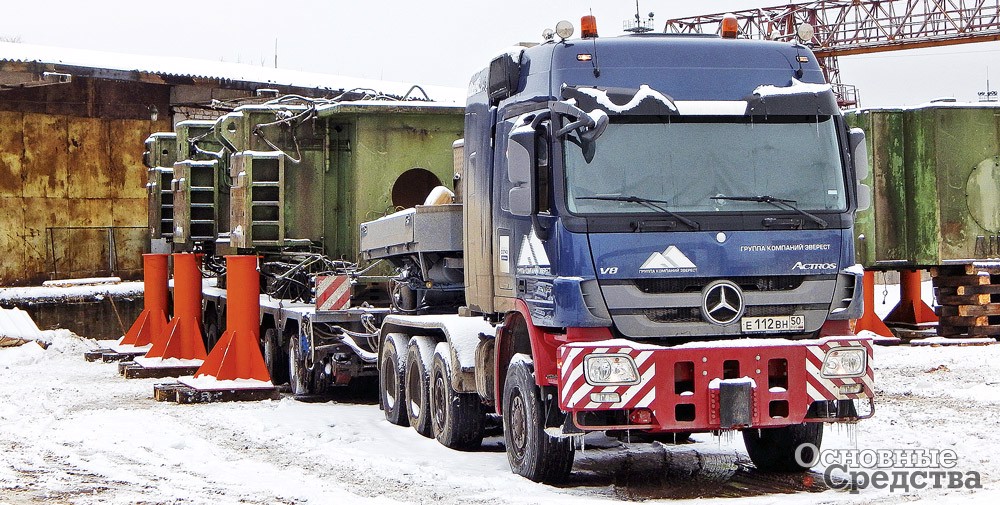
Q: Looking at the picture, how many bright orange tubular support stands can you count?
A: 5